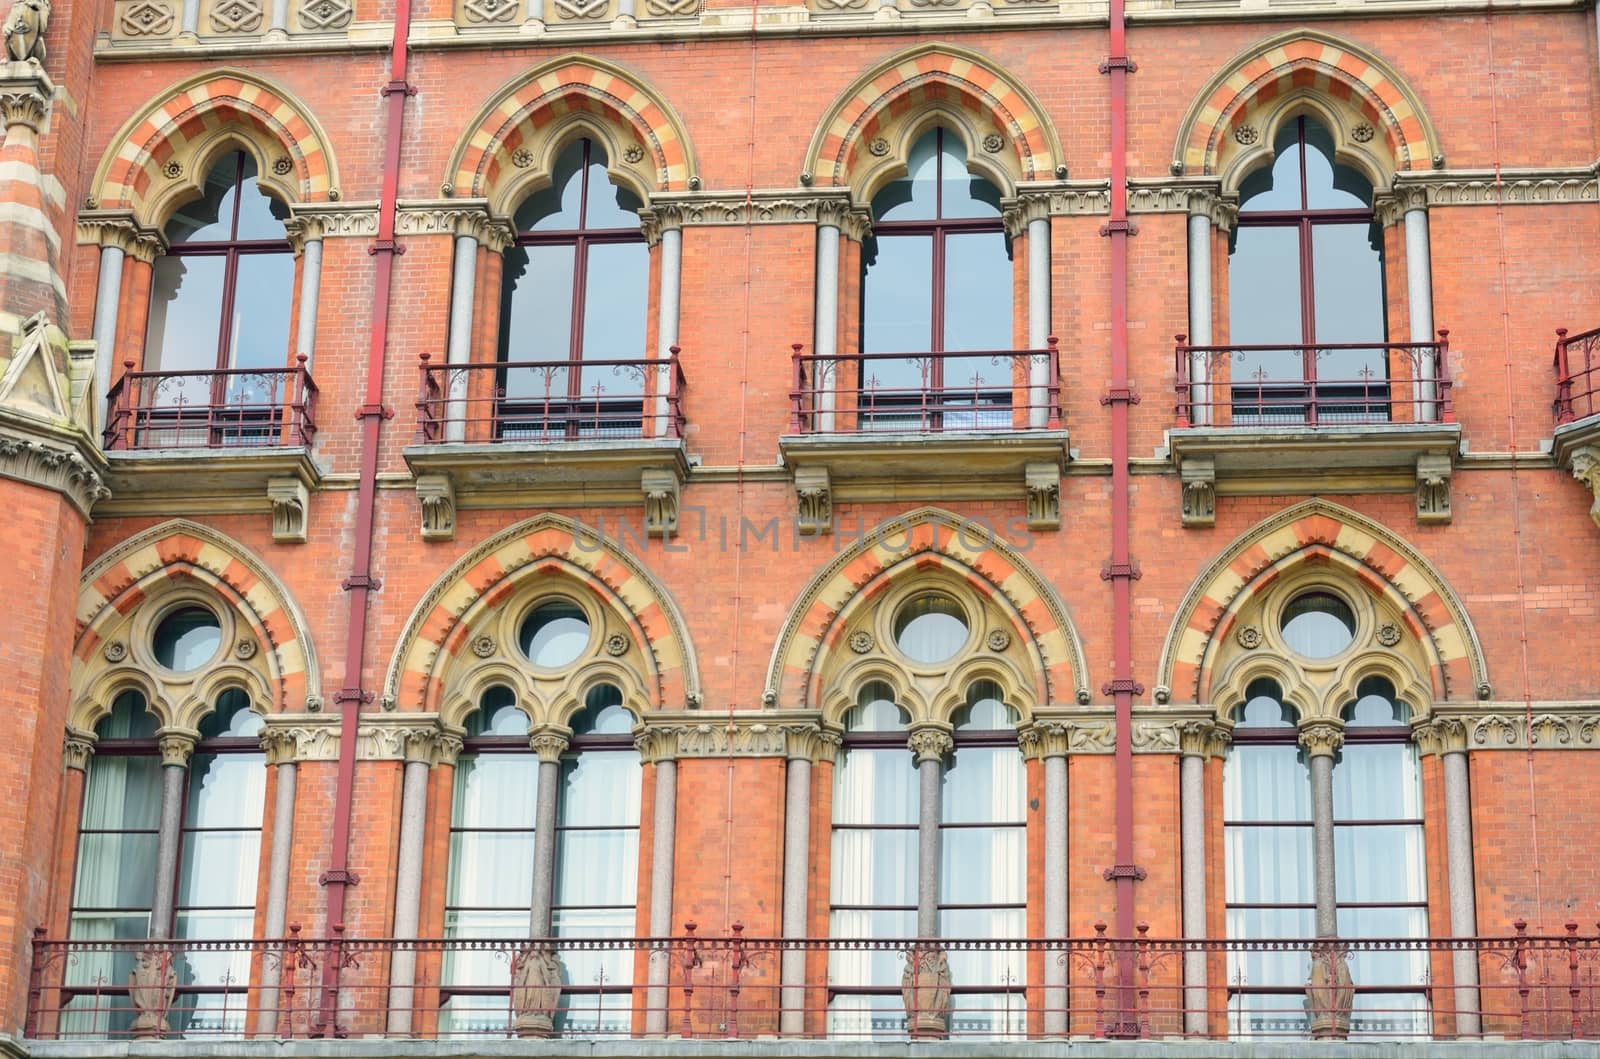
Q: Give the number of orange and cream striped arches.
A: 8